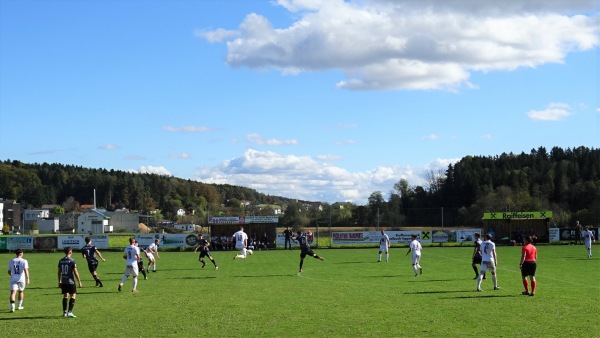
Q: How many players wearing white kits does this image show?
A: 8